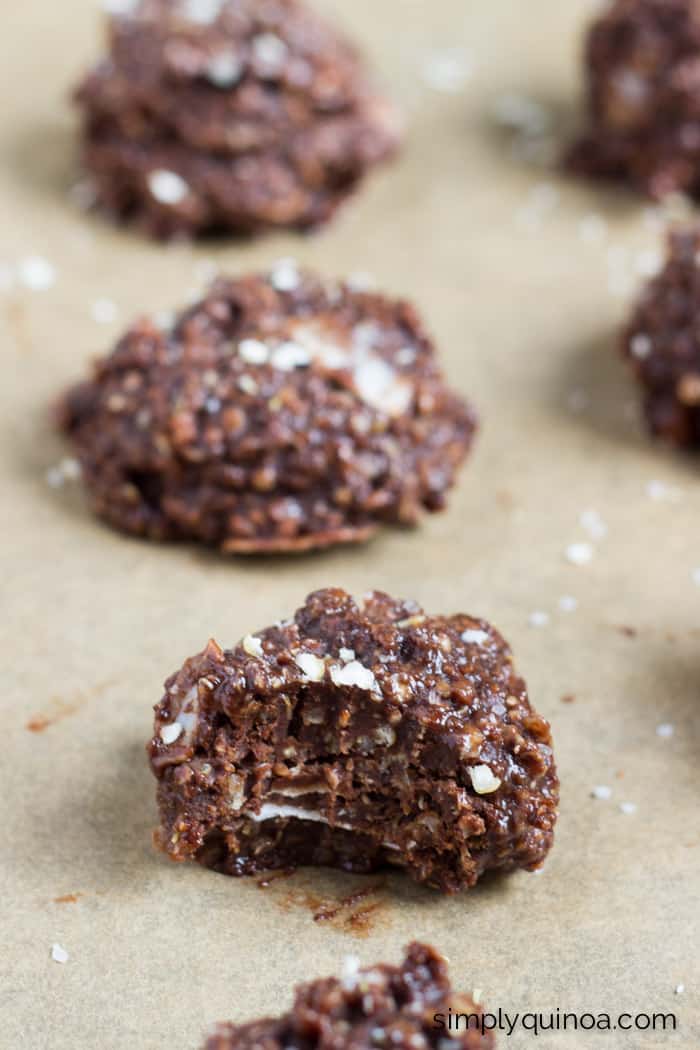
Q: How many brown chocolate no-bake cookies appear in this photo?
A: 6